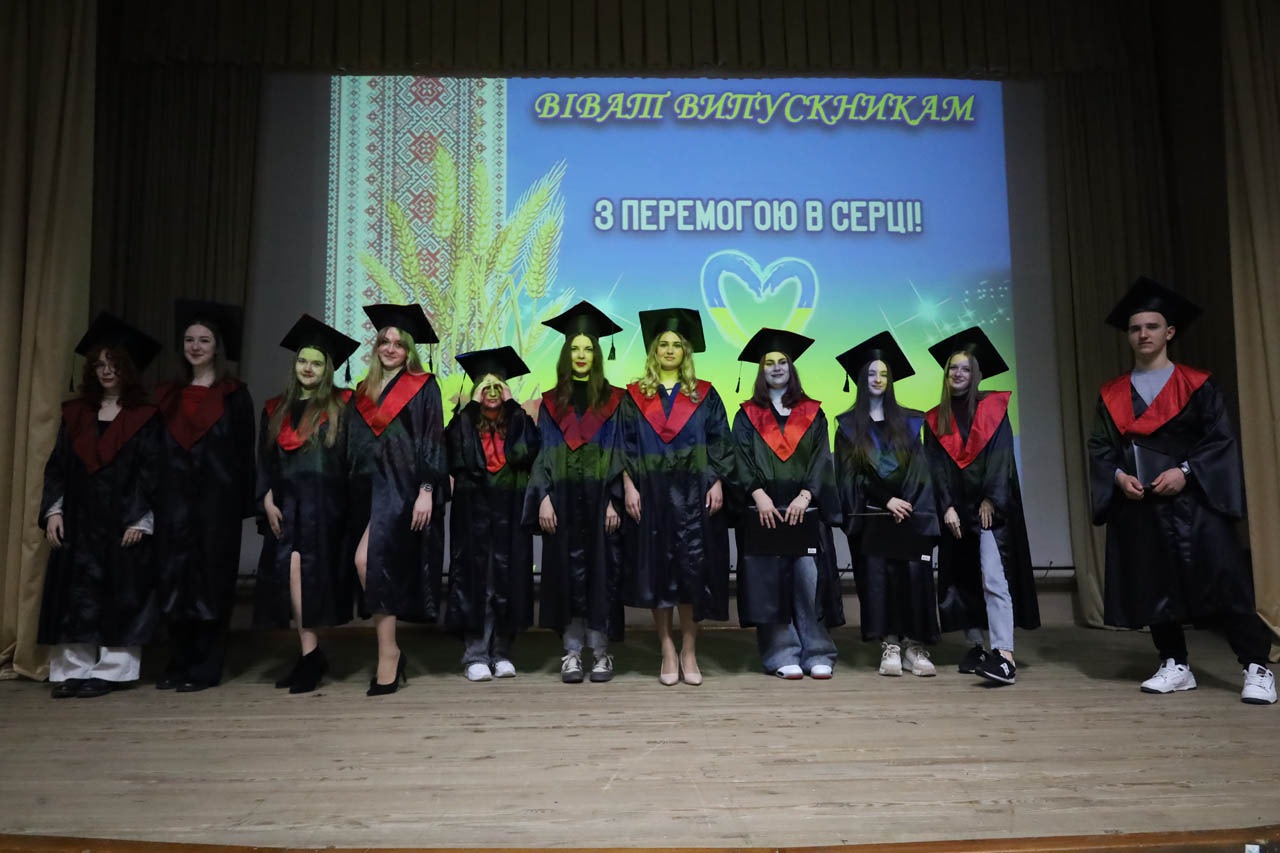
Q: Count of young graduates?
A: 11